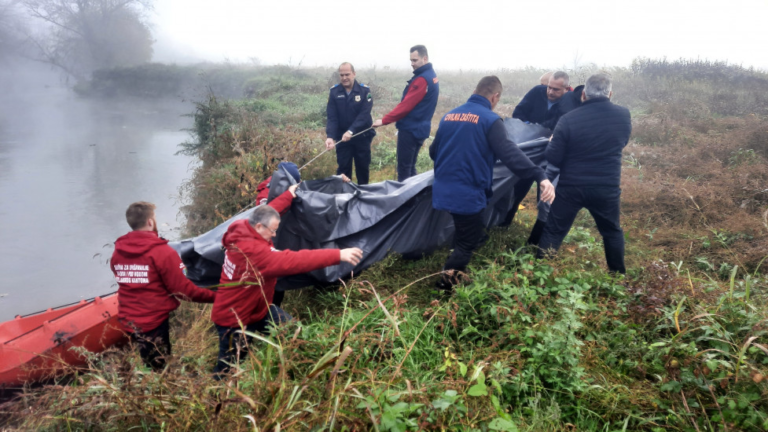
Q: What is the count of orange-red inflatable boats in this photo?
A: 1